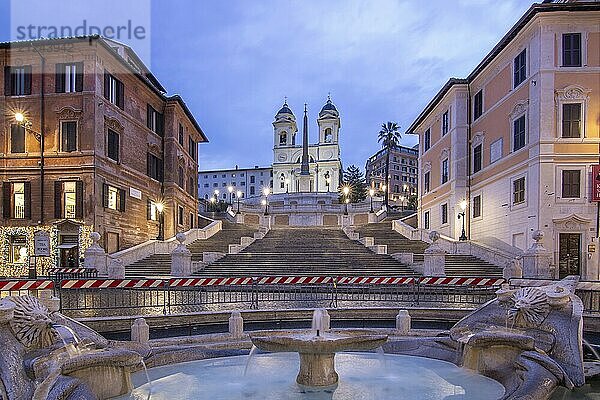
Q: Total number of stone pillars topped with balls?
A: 4